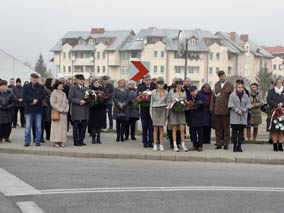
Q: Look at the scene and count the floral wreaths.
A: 4